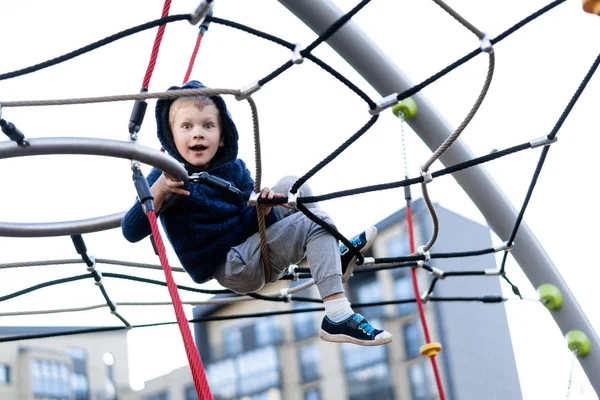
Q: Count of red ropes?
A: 4